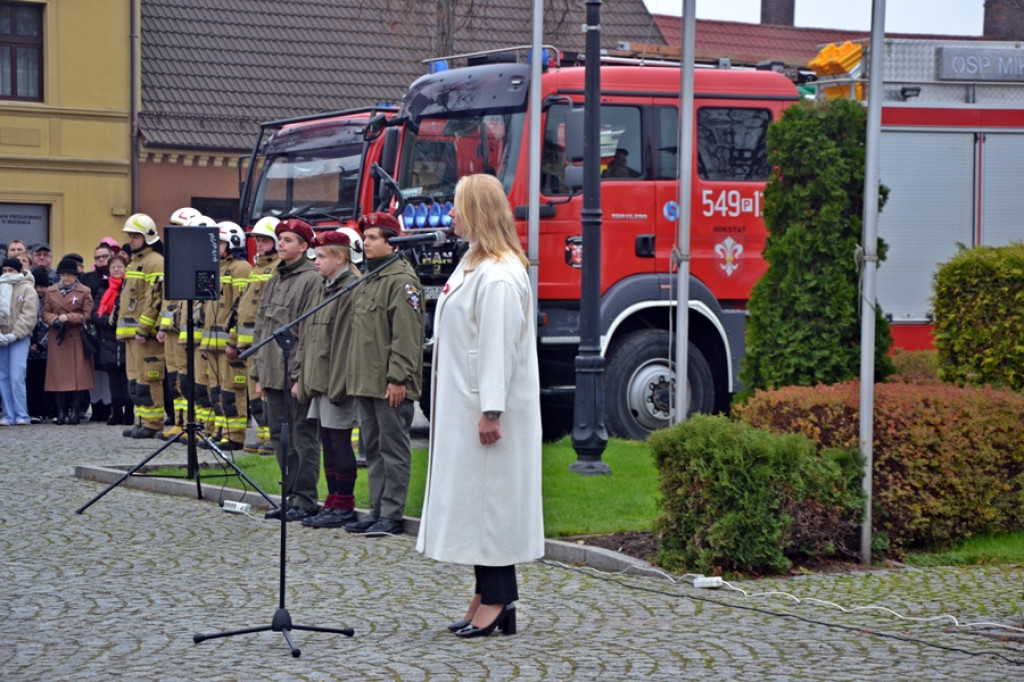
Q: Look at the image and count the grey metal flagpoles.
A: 3